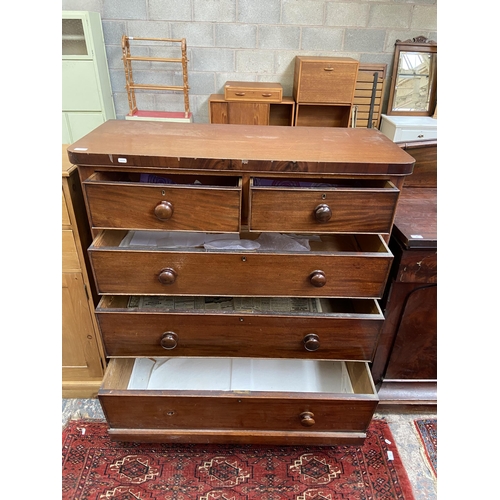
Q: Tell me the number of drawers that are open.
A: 5